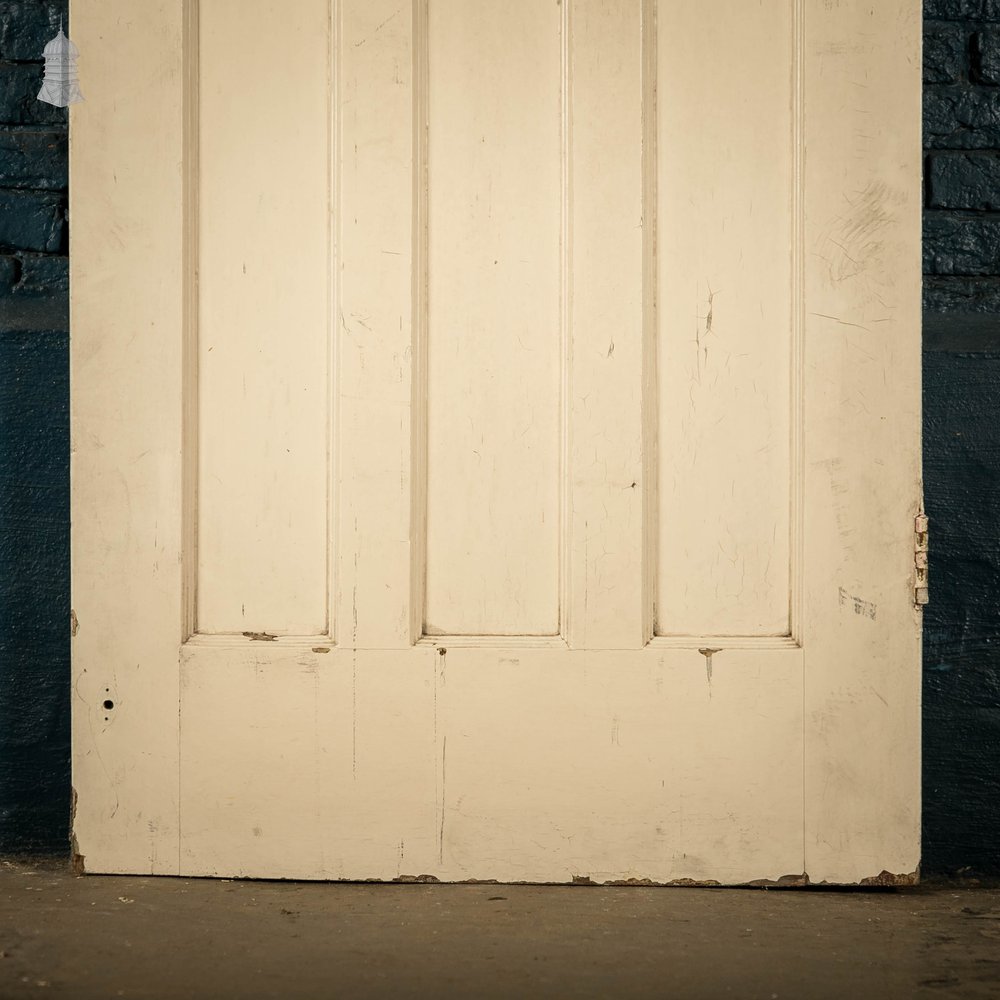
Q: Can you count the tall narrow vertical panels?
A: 3